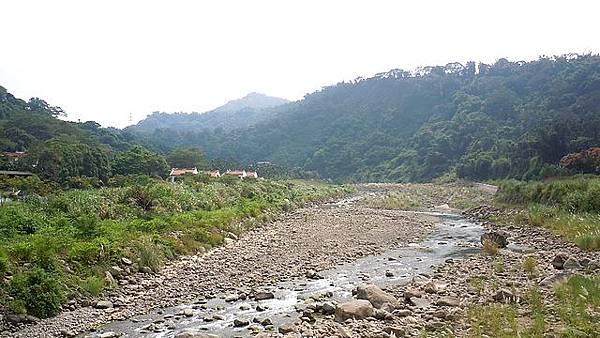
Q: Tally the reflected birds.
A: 0